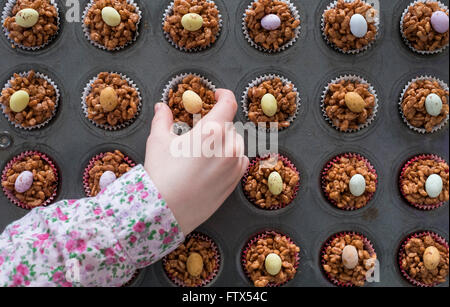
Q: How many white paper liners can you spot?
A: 12